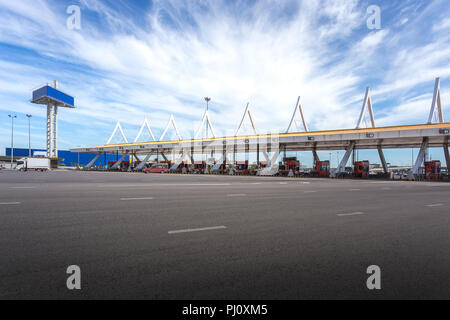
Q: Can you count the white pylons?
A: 8